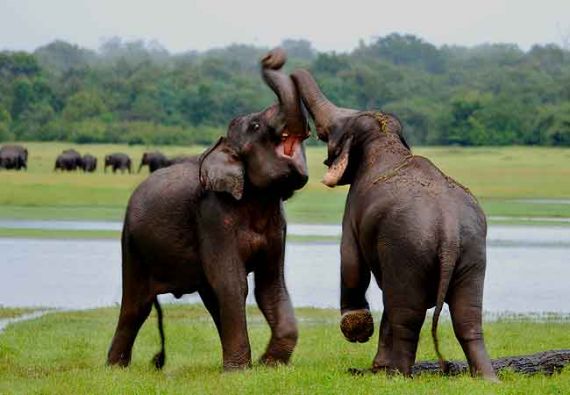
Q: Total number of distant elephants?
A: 5